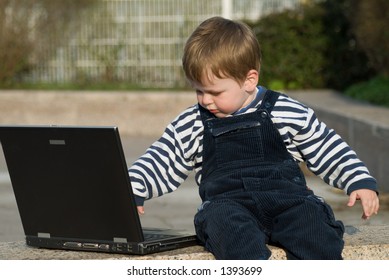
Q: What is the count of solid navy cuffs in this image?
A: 2